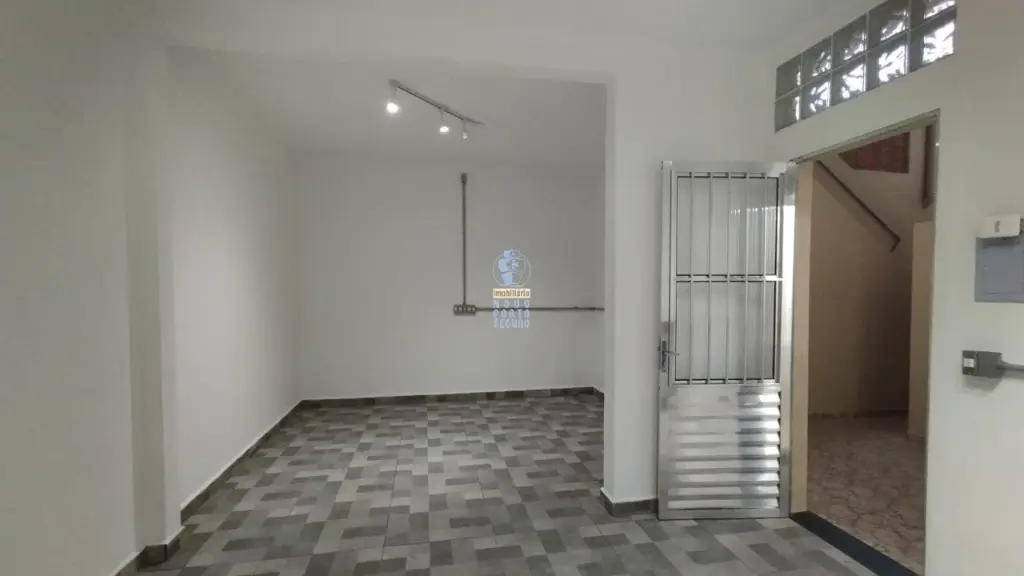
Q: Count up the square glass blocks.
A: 10